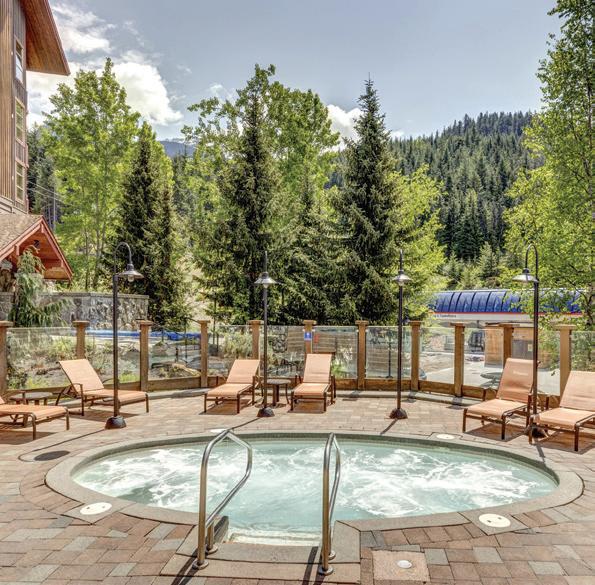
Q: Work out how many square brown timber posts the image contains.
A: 11